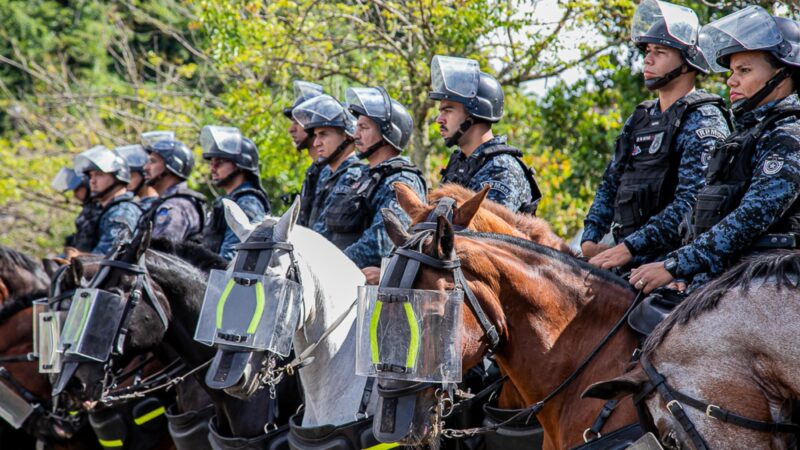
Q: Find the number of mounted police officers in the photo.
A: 11